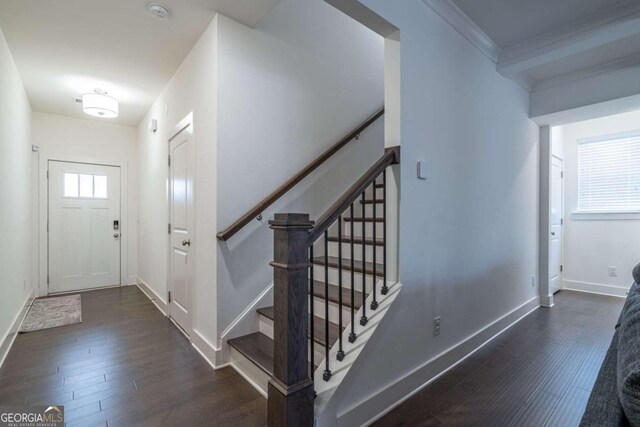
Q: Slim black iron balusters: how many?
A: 7